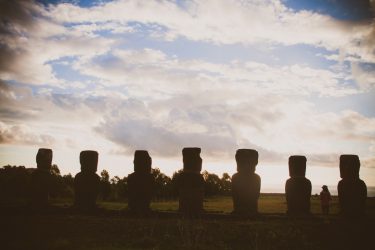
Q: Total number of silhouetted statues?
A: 7